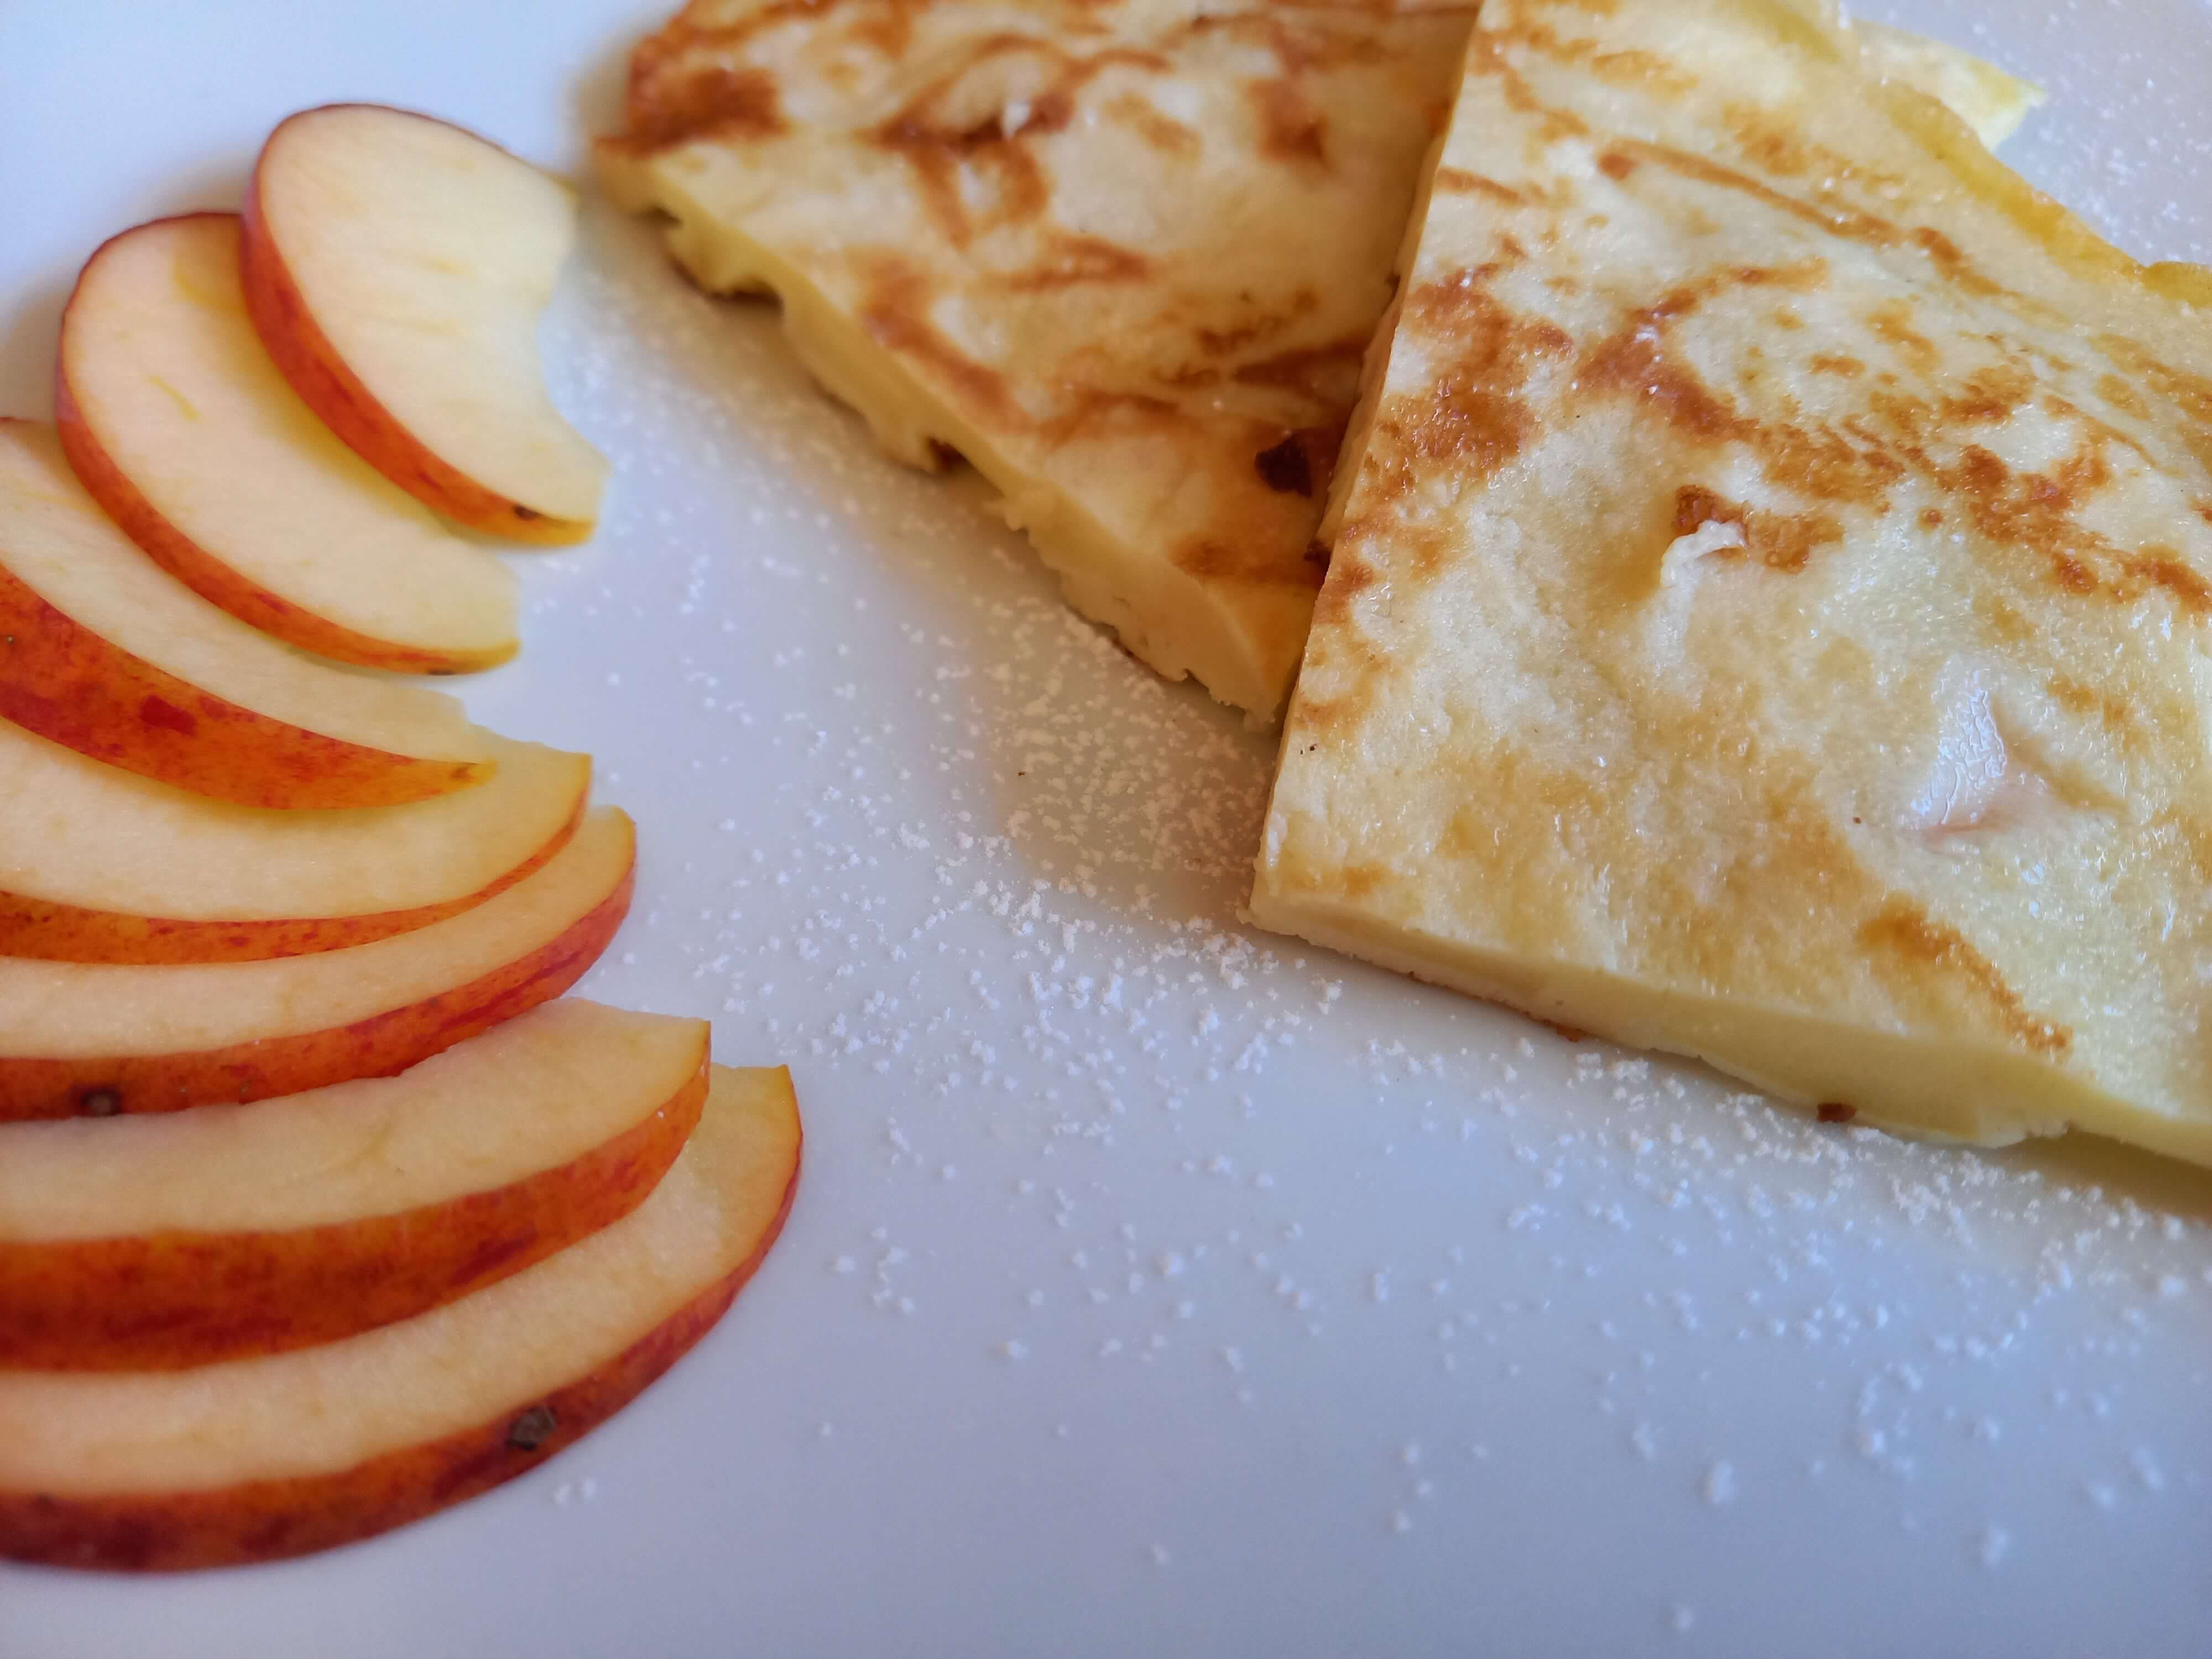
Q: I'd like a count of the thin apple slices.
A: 7